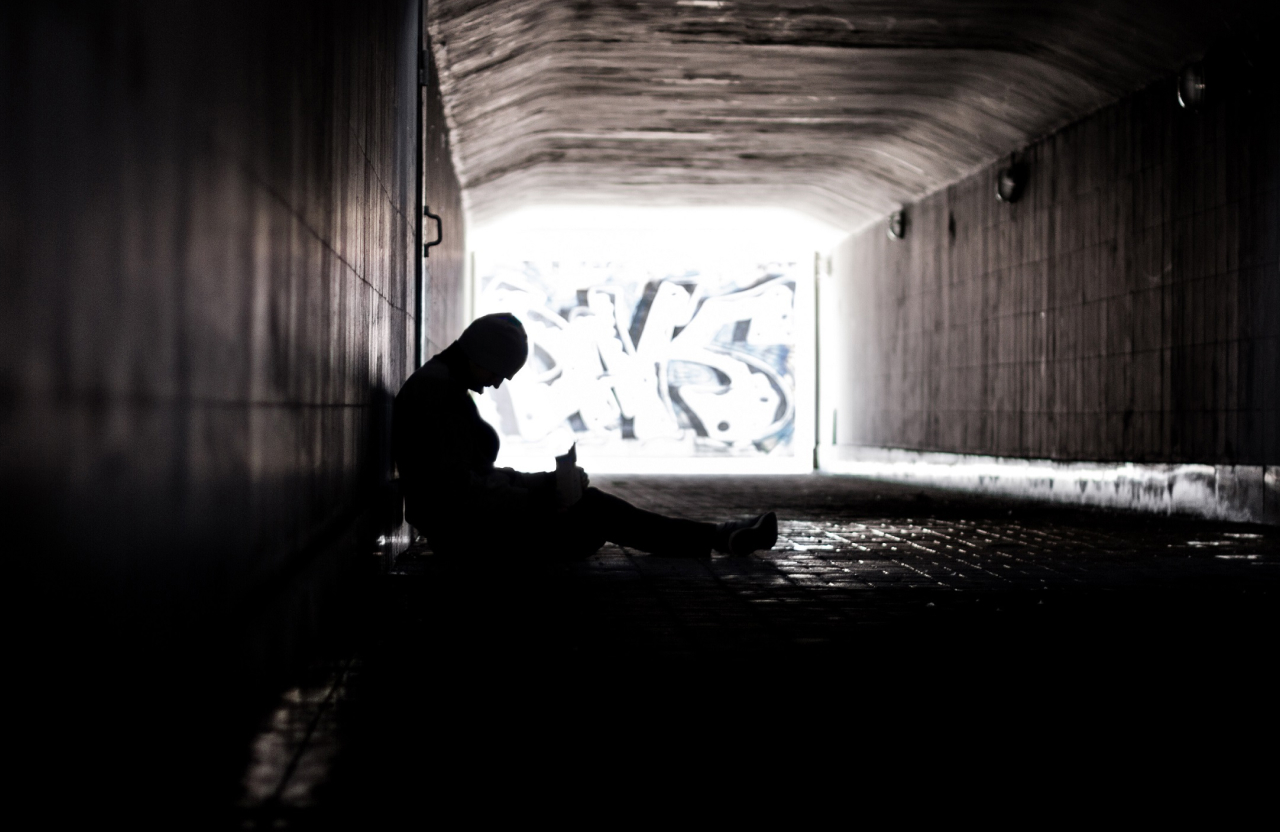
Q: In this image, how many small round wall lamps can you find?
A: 3